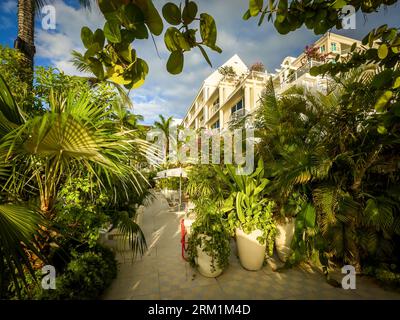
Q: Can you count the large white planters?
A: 3